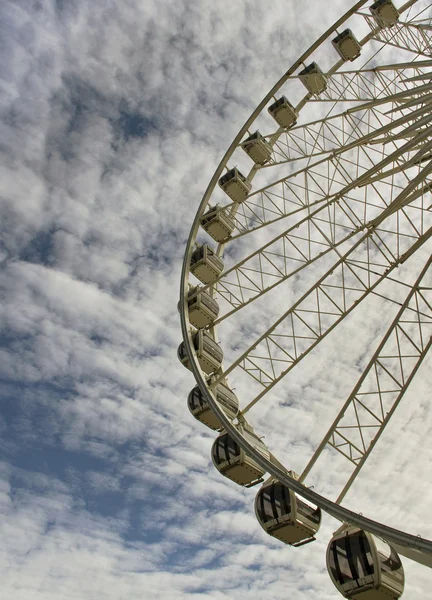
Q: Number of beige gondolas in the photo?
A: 14